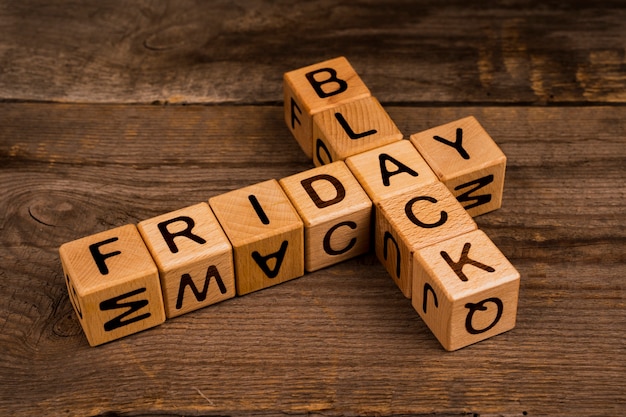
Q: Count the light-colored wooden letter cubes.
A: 10